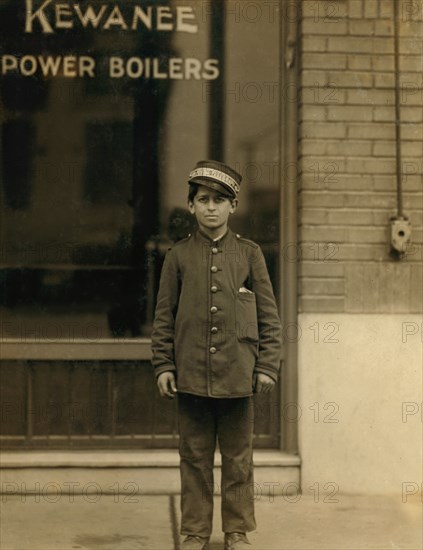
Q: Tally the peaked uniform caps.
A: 1